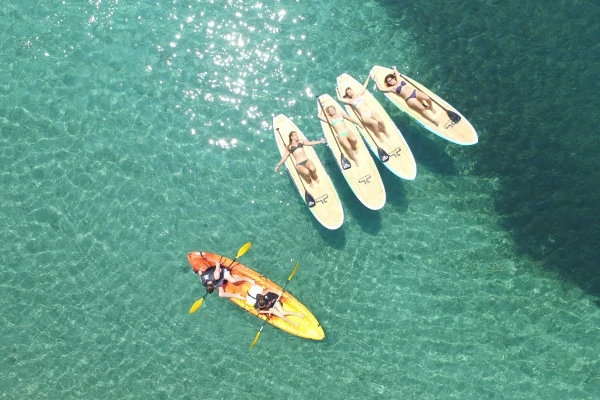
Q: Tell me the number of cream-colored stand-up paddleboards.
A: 4